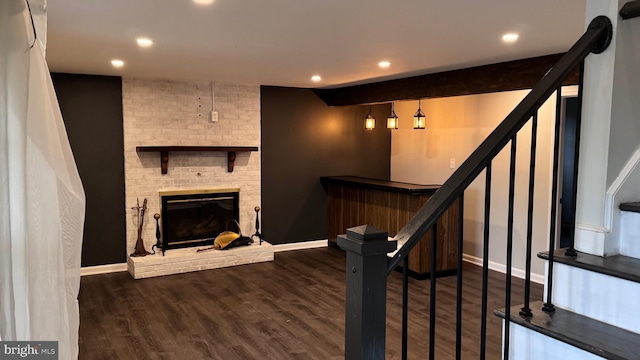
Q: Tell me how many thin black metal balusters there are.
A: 8